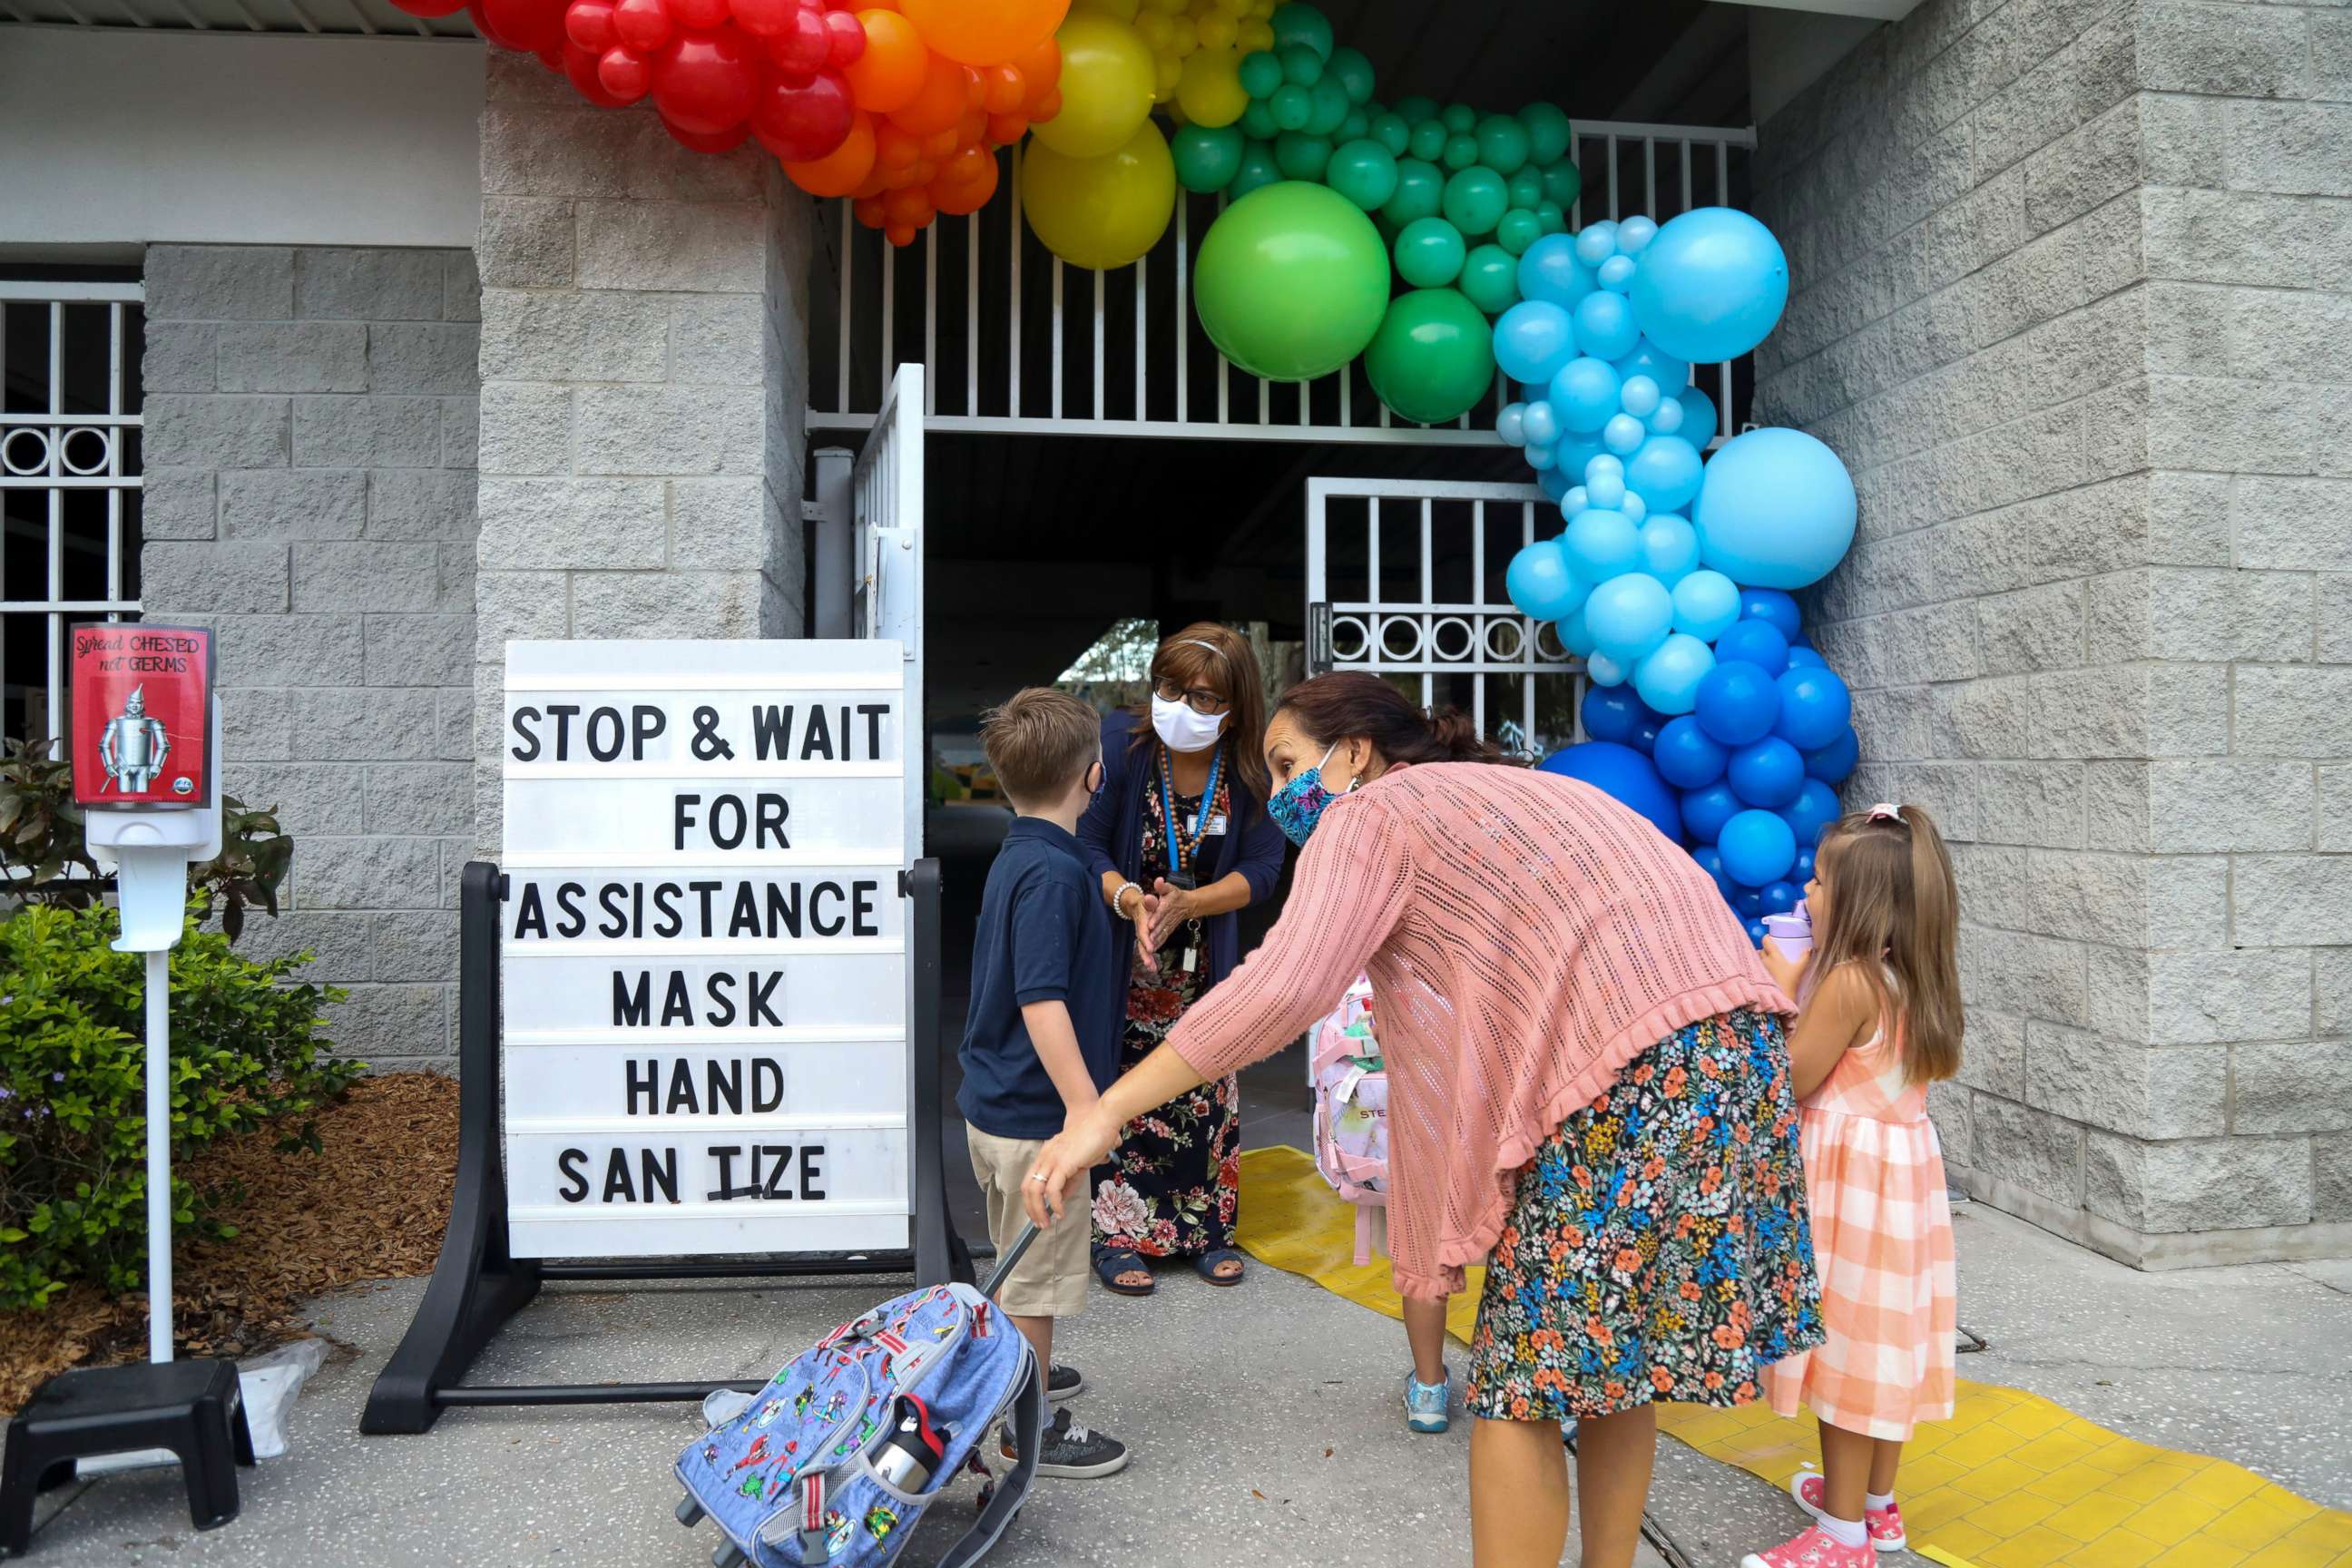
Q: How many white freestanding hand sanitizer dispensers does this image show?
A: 1